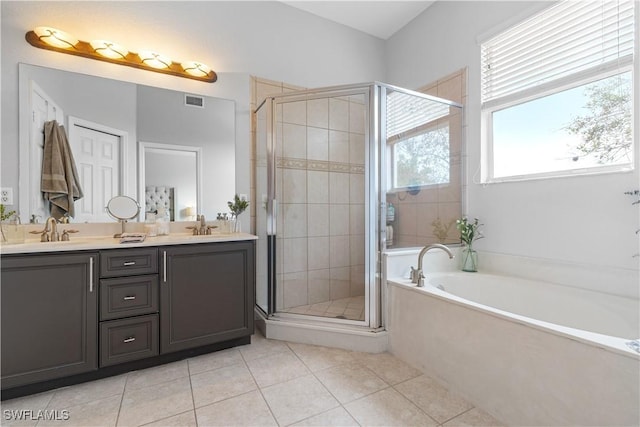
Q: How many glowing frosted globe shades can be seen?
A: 4